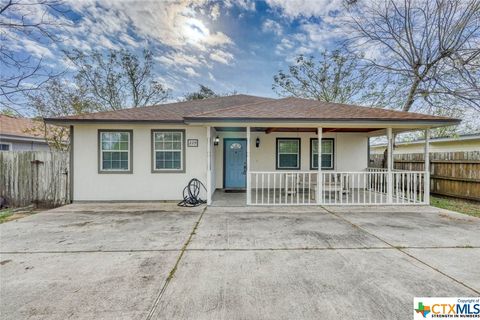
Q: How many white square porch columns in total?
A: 5